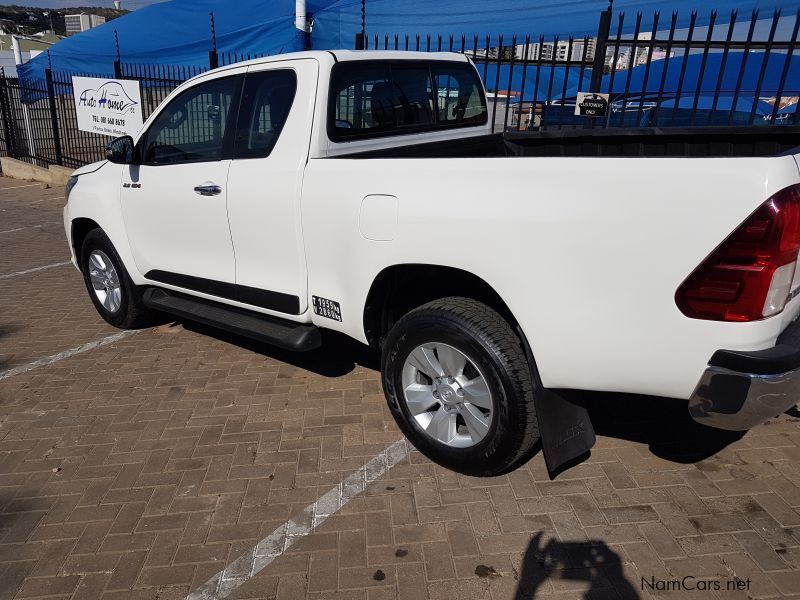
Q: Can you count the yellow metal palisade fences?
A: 0